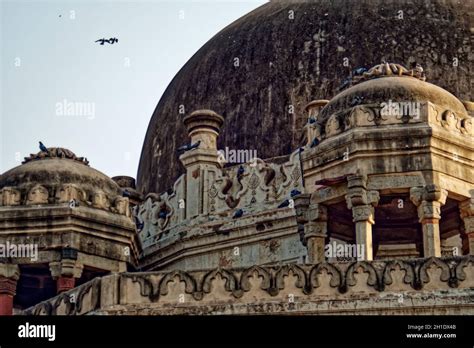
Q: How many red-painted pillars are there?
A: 2